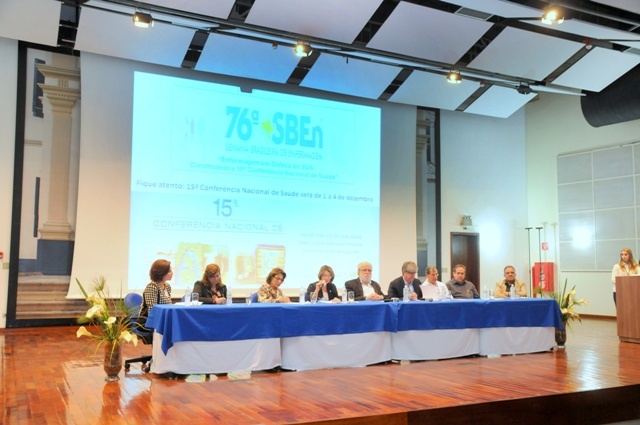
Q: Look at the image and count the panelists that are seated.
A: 9